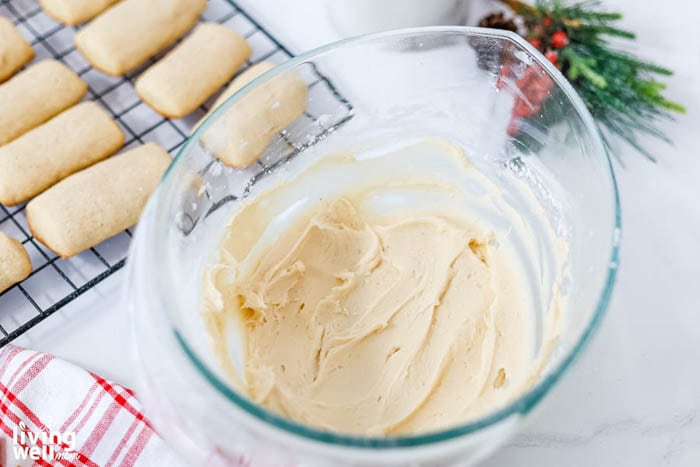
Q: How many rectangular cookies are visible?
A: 9